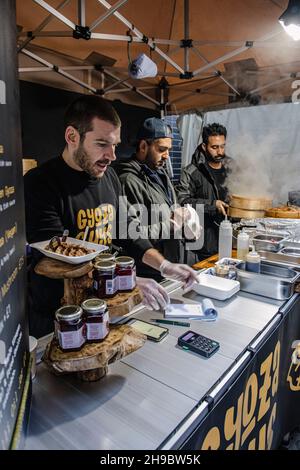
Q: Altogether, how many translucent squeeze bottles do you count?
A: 3